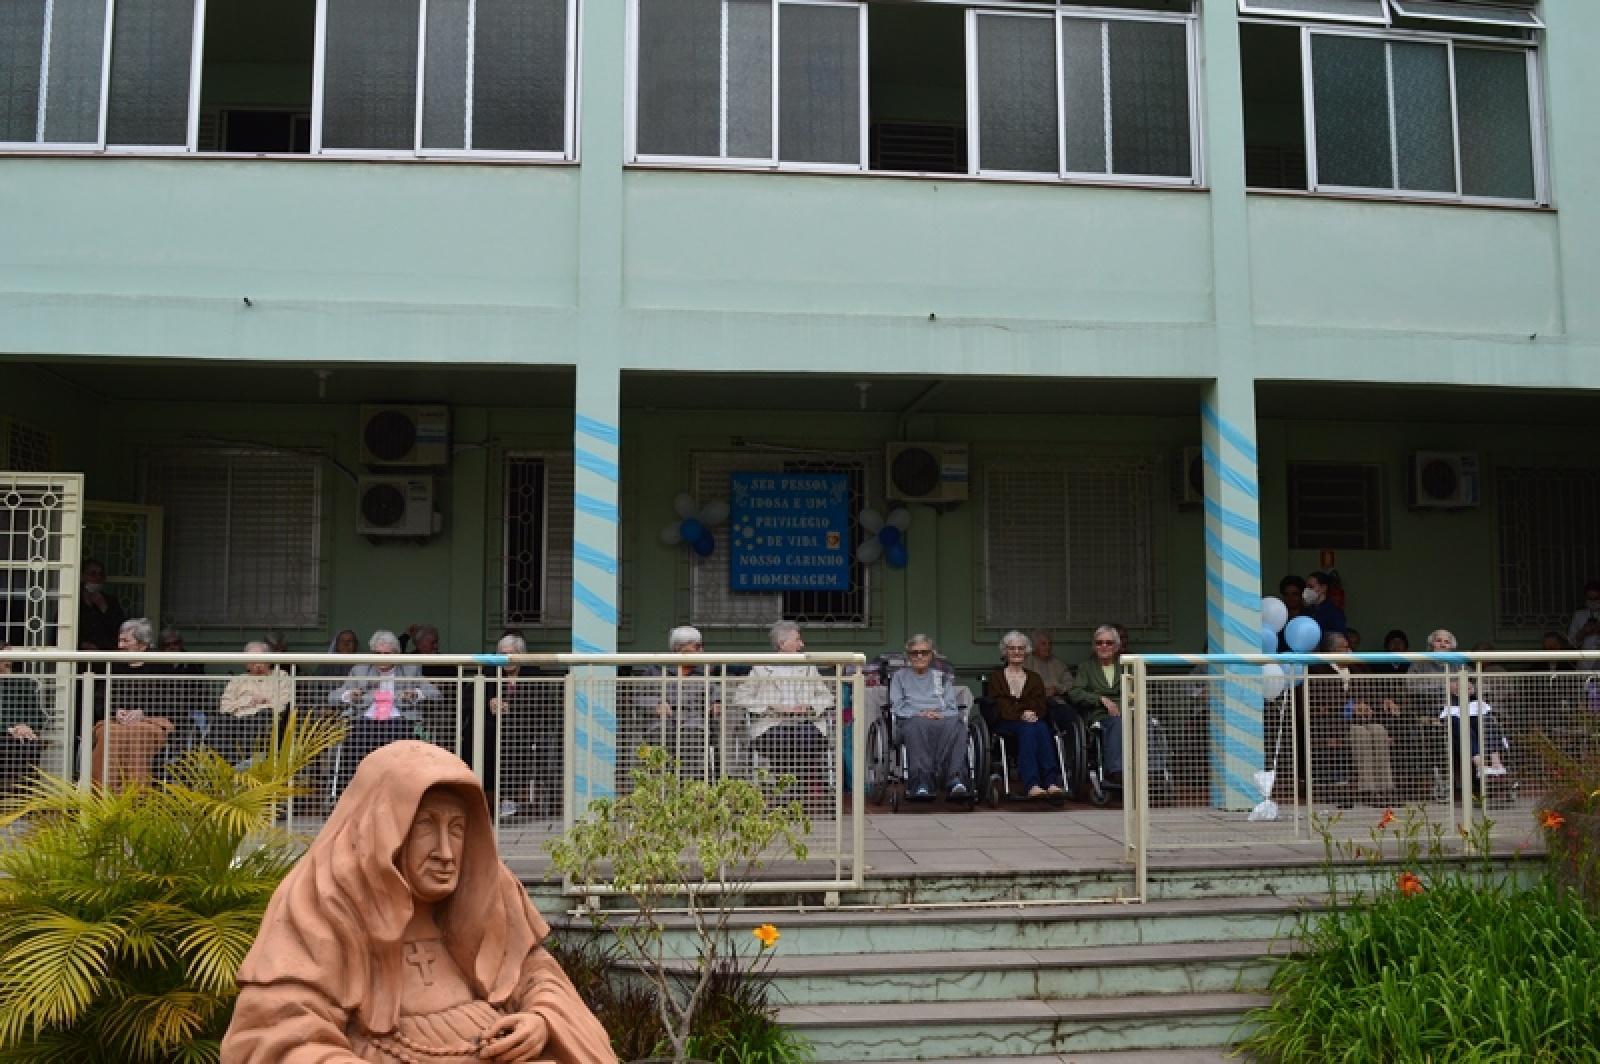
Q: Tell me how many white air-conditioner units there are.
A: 5